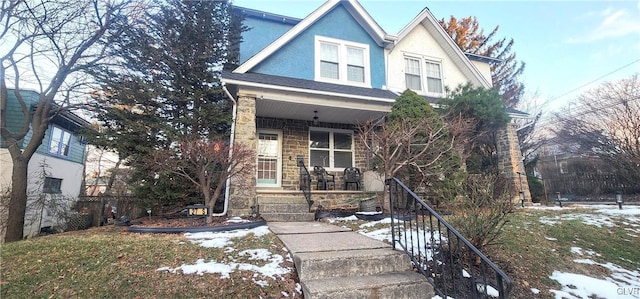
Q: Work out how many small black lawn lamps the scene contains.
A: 3